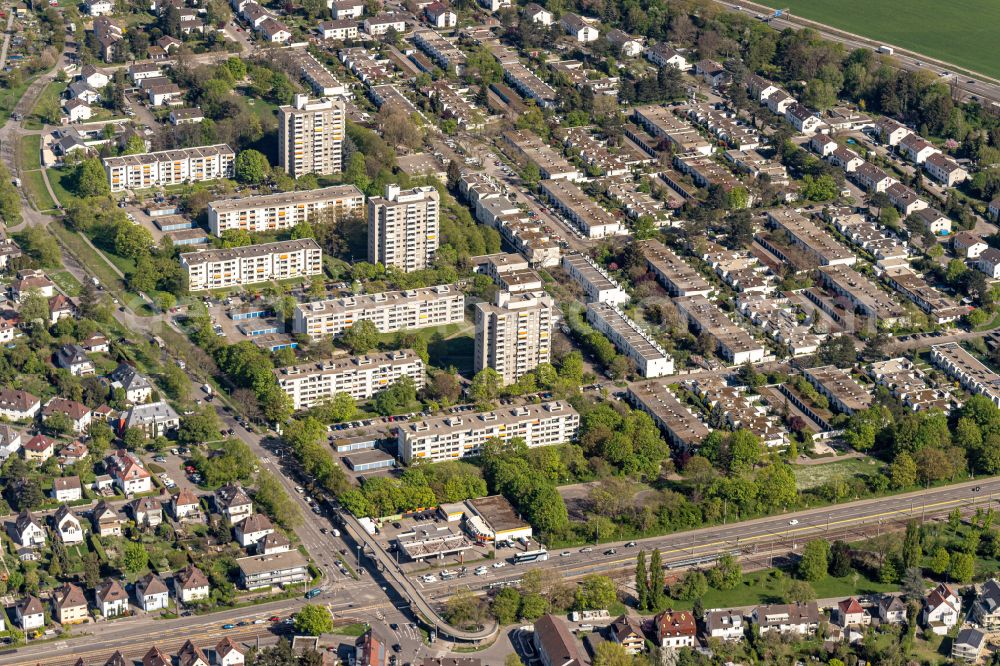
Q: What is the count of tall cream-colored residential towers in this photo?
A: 3